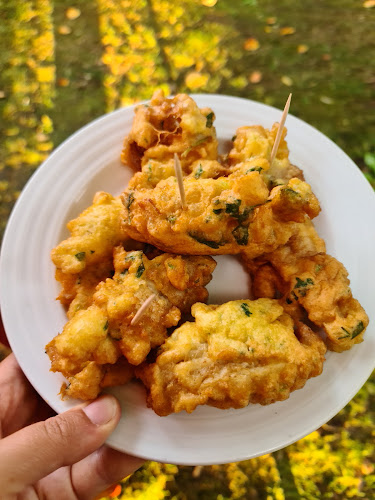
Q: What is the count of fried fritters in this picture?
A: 7